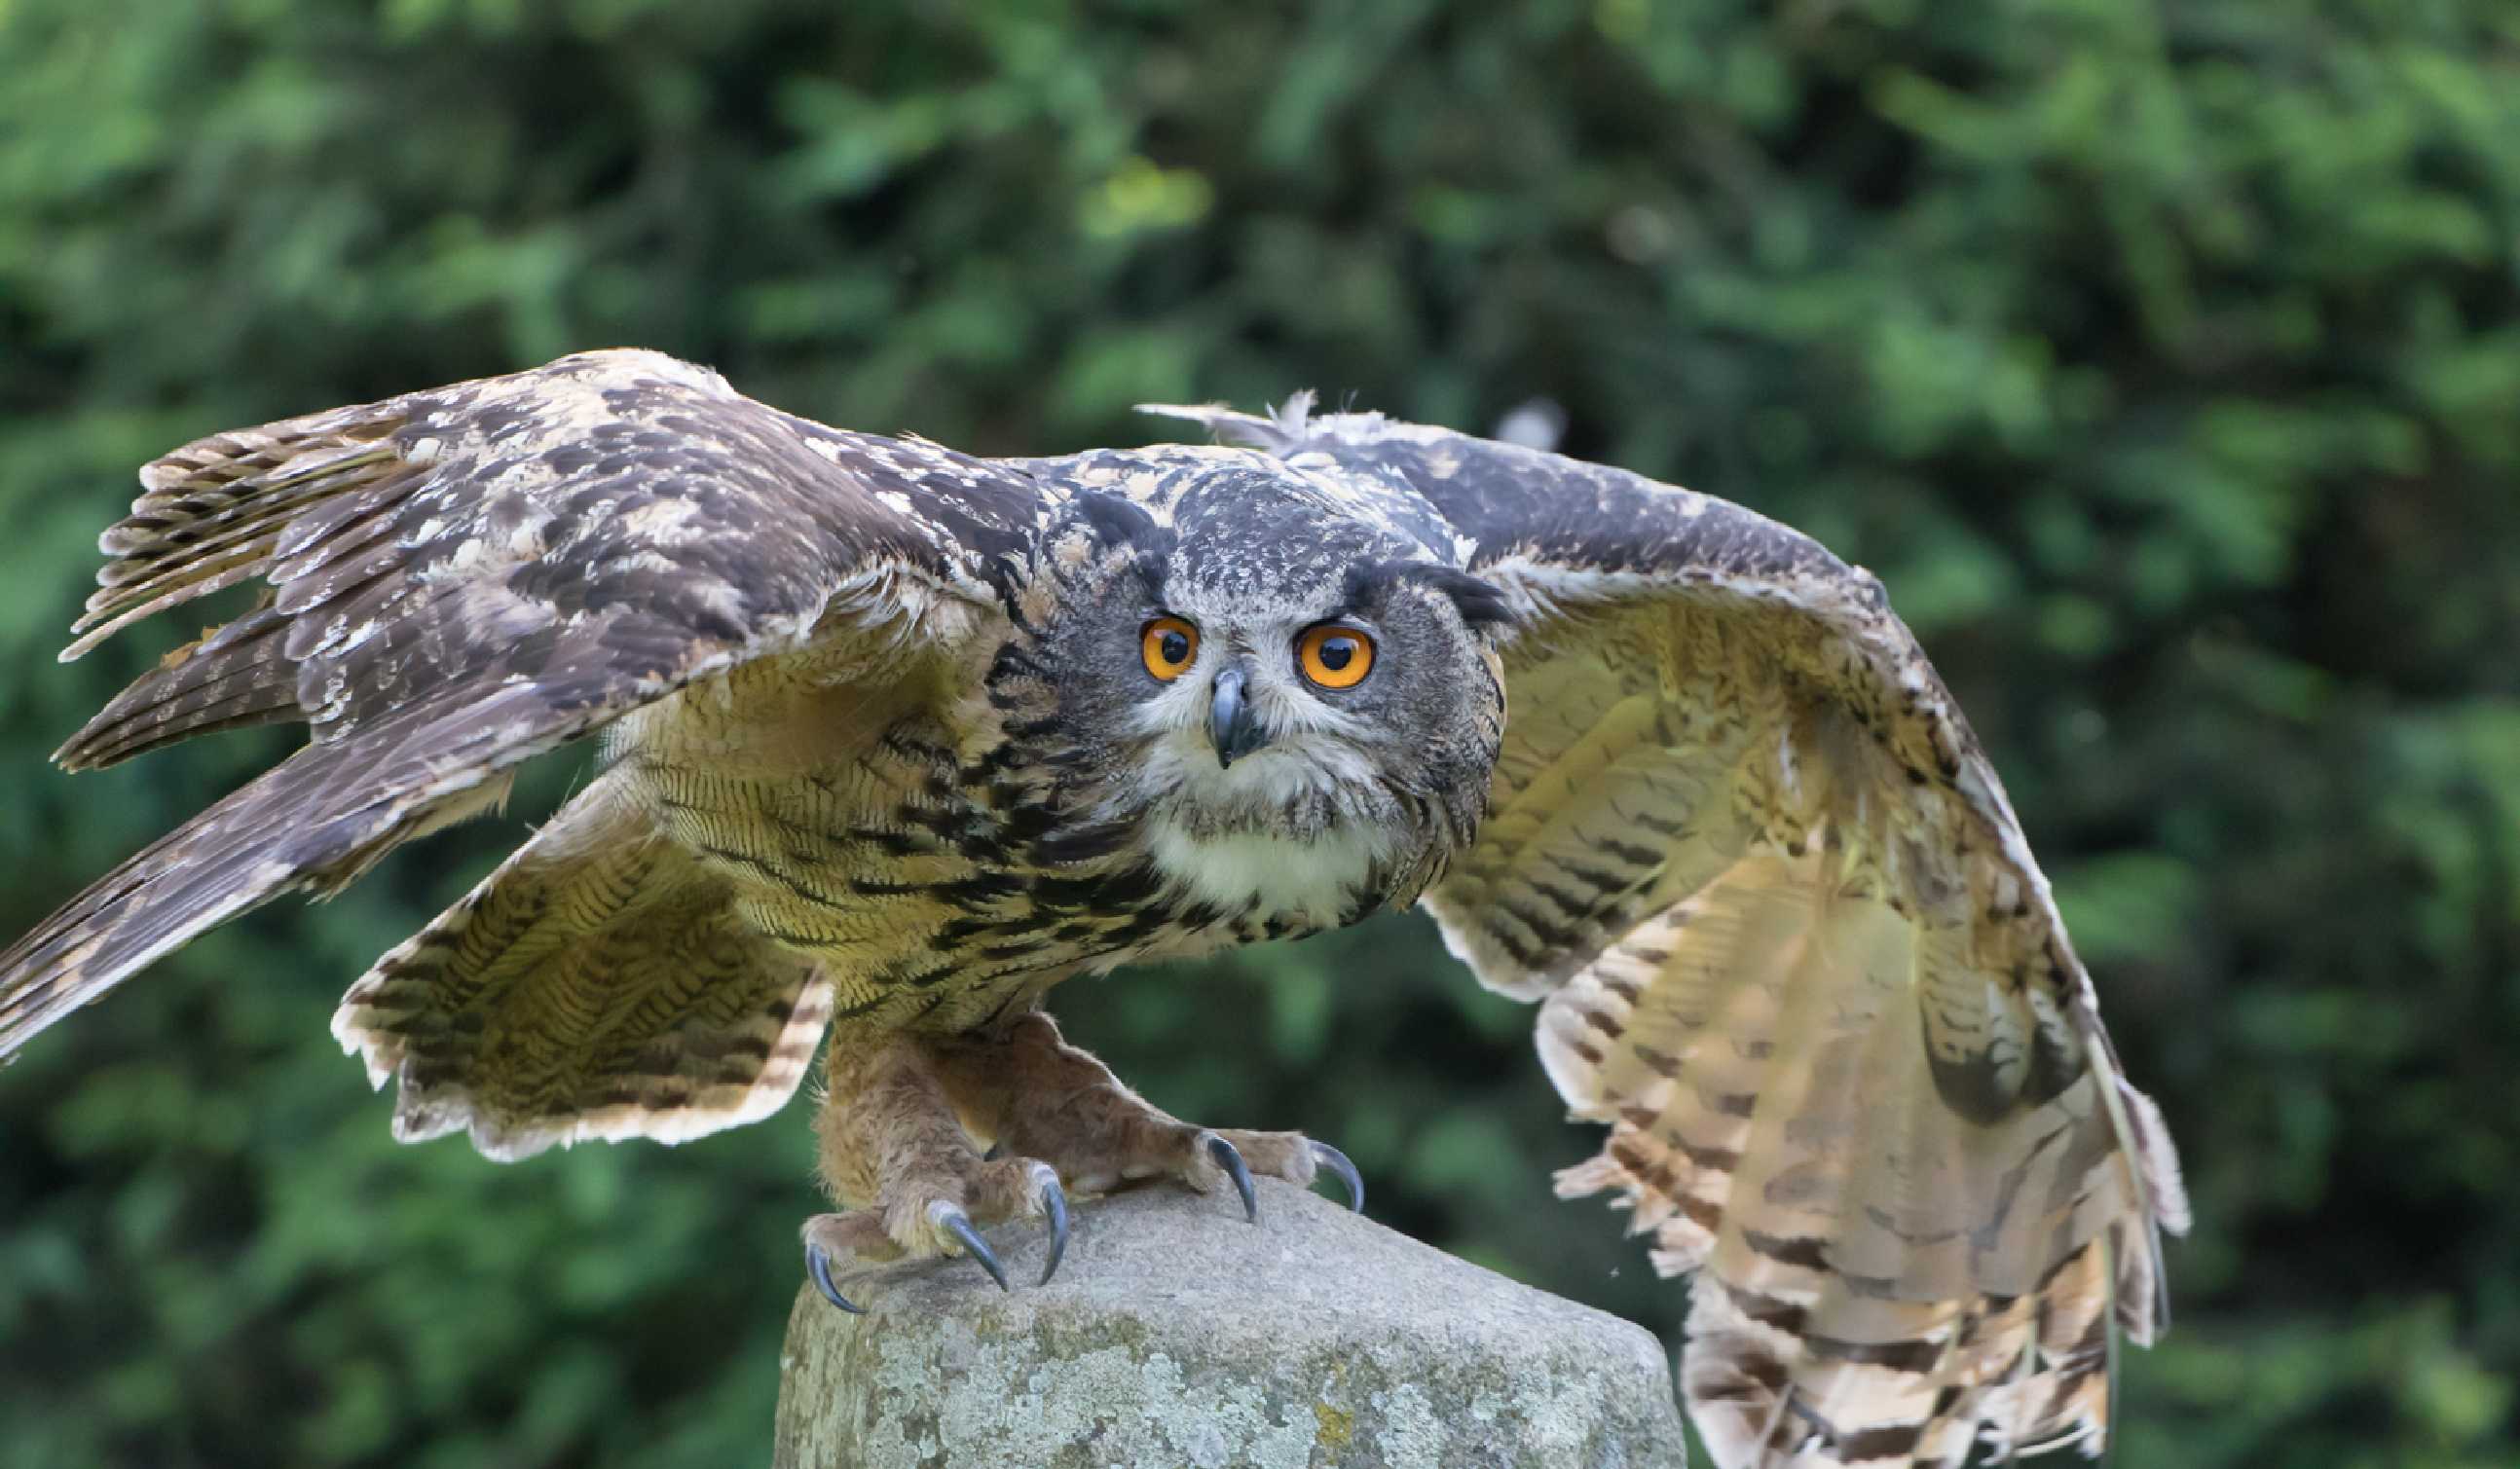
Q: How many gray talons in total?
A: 5